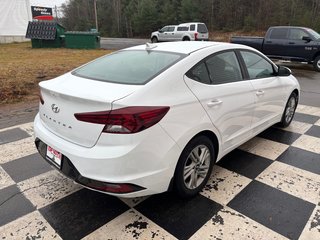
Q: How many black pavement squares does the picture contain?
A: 11